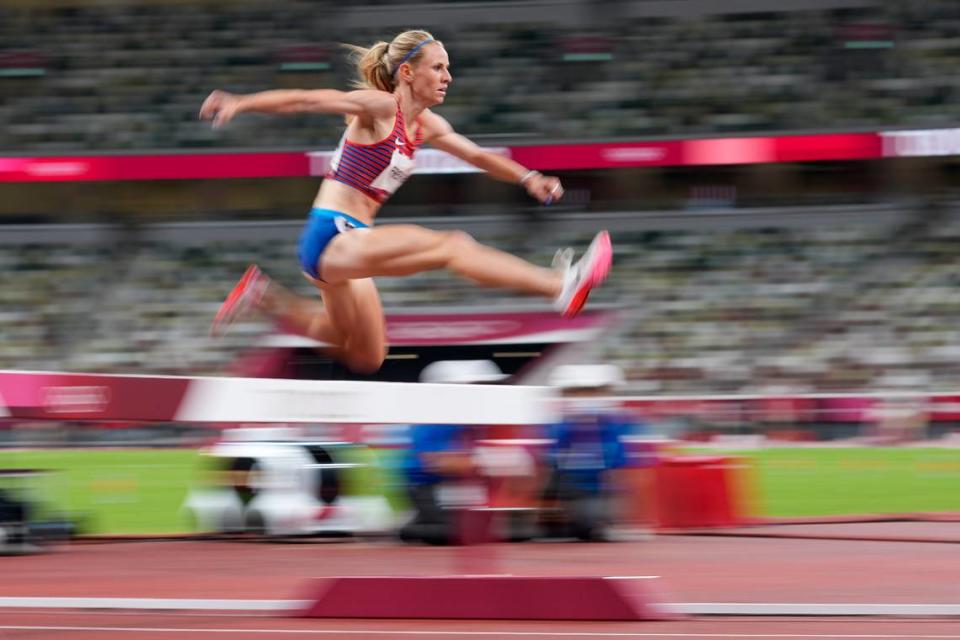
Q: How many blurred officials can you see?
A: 2